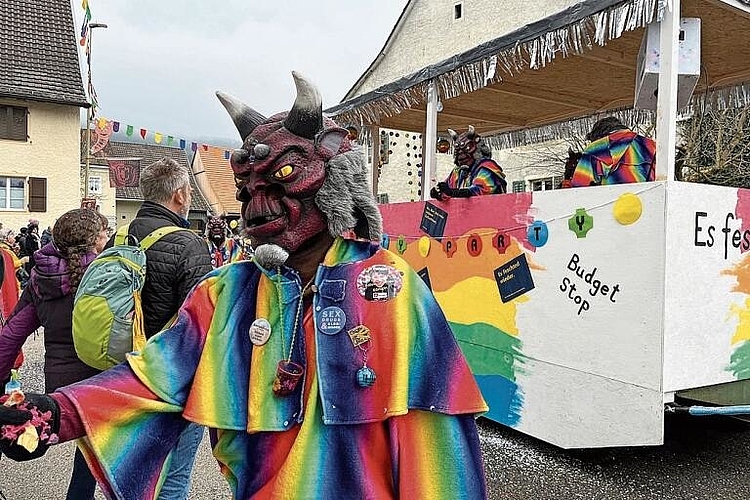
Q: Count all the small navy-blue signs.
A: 3